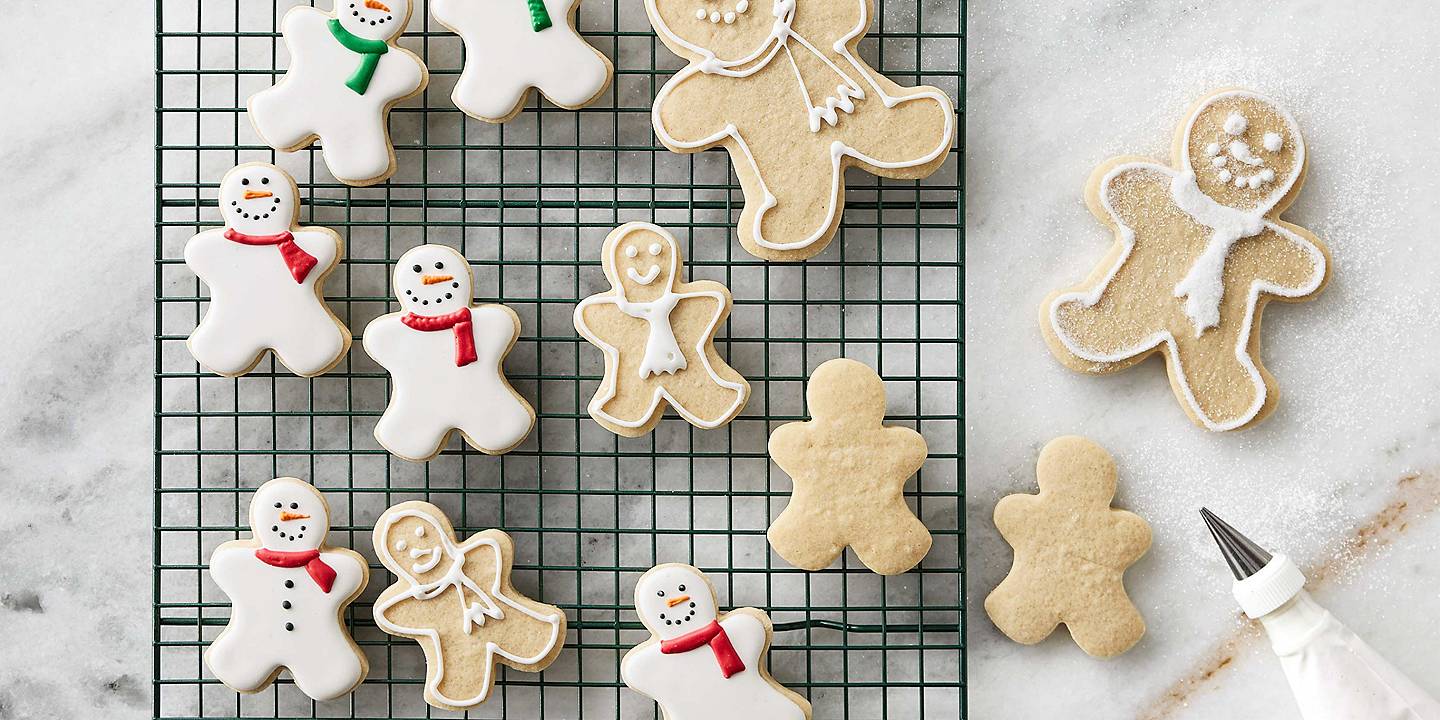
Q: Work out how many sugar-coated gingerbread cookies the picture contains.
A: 1